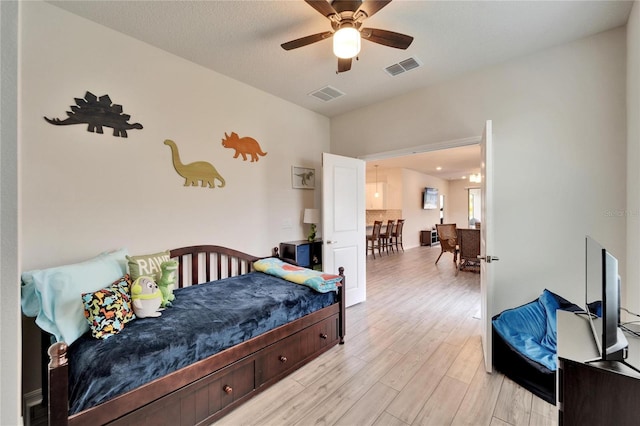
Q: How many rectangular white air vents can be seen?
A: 2